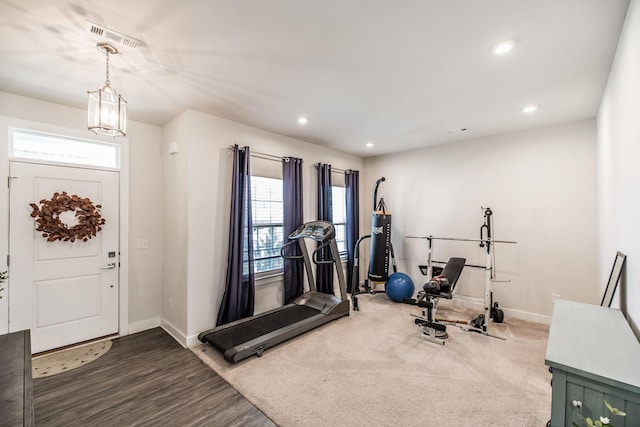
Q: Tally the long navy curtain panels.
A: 4